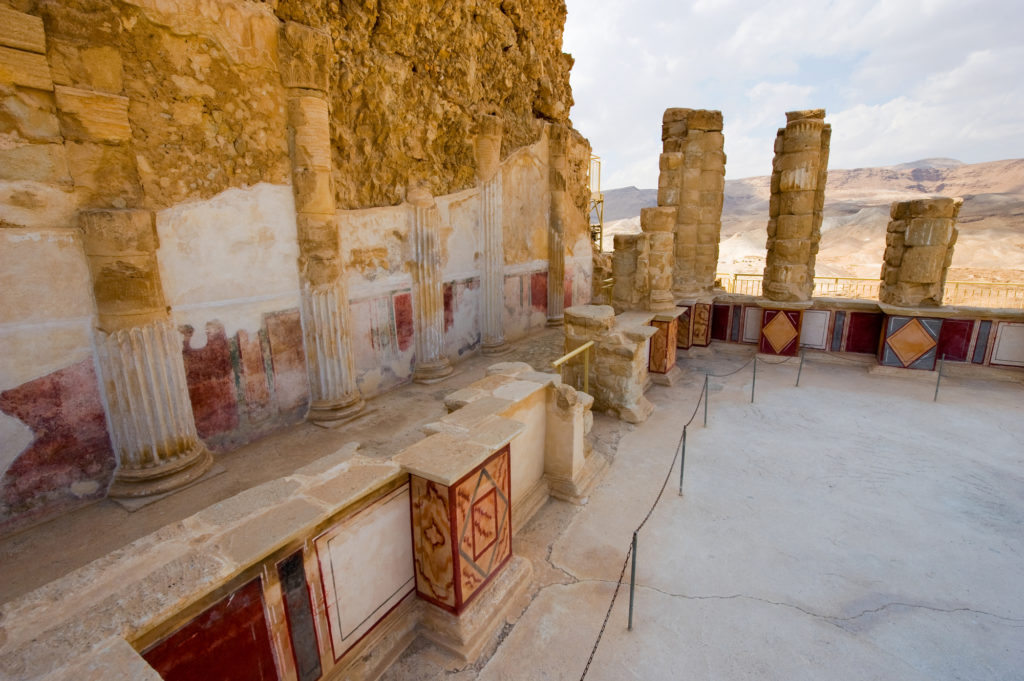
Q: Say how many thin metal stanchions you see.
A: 6